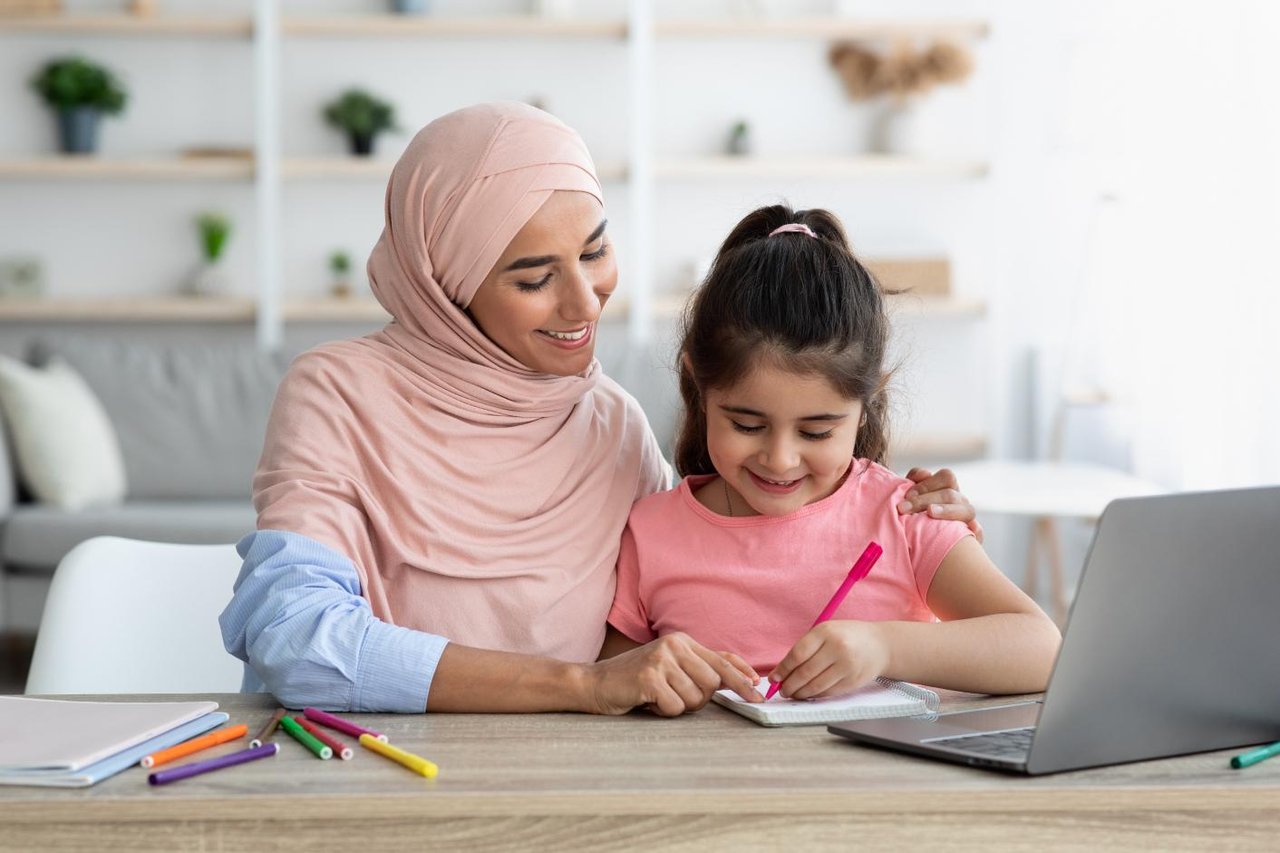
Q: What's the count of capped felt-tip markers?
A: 8